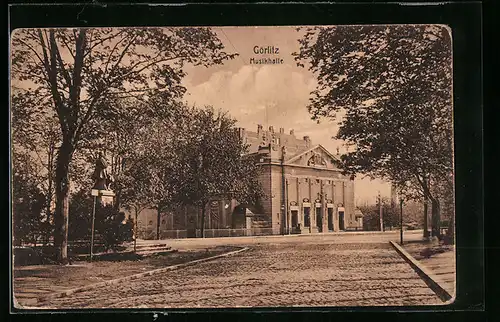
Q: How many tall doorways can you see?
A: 5